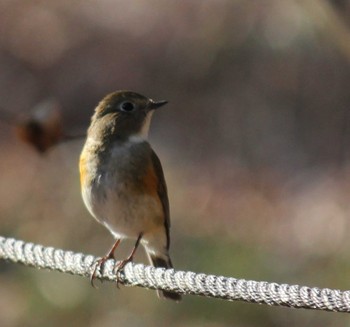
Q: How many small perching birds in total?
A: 1